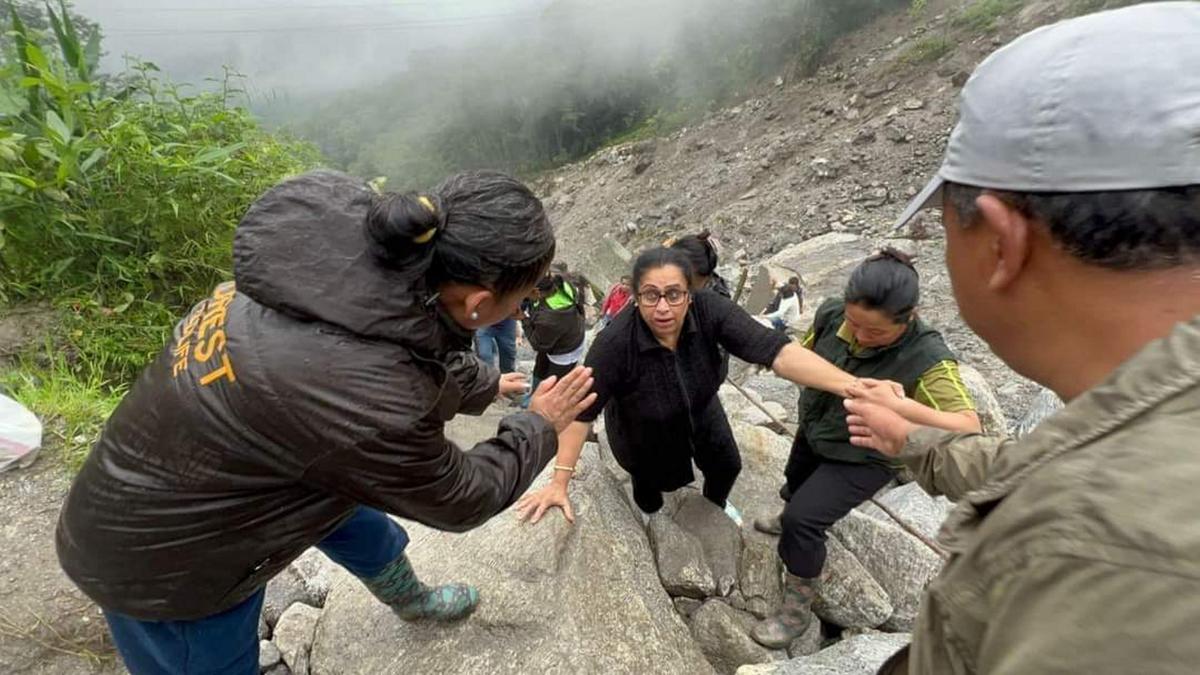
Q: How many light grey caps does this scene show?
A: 1